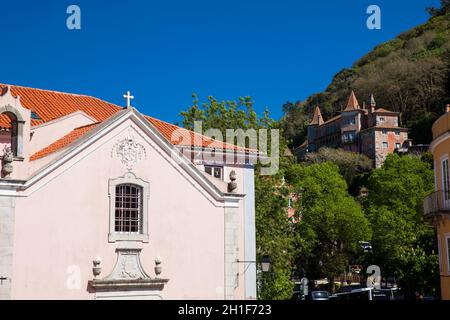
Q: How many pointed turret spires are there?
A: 3